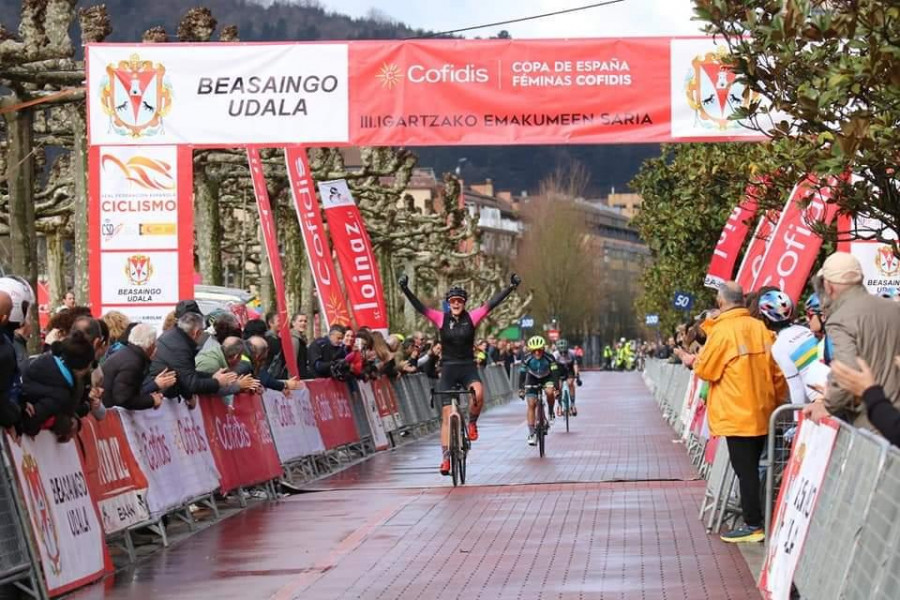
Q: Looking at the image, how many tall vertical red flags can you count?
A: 6